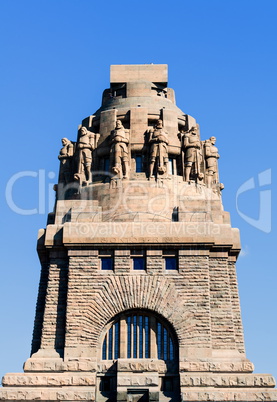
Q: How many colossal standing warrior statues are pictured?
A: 6